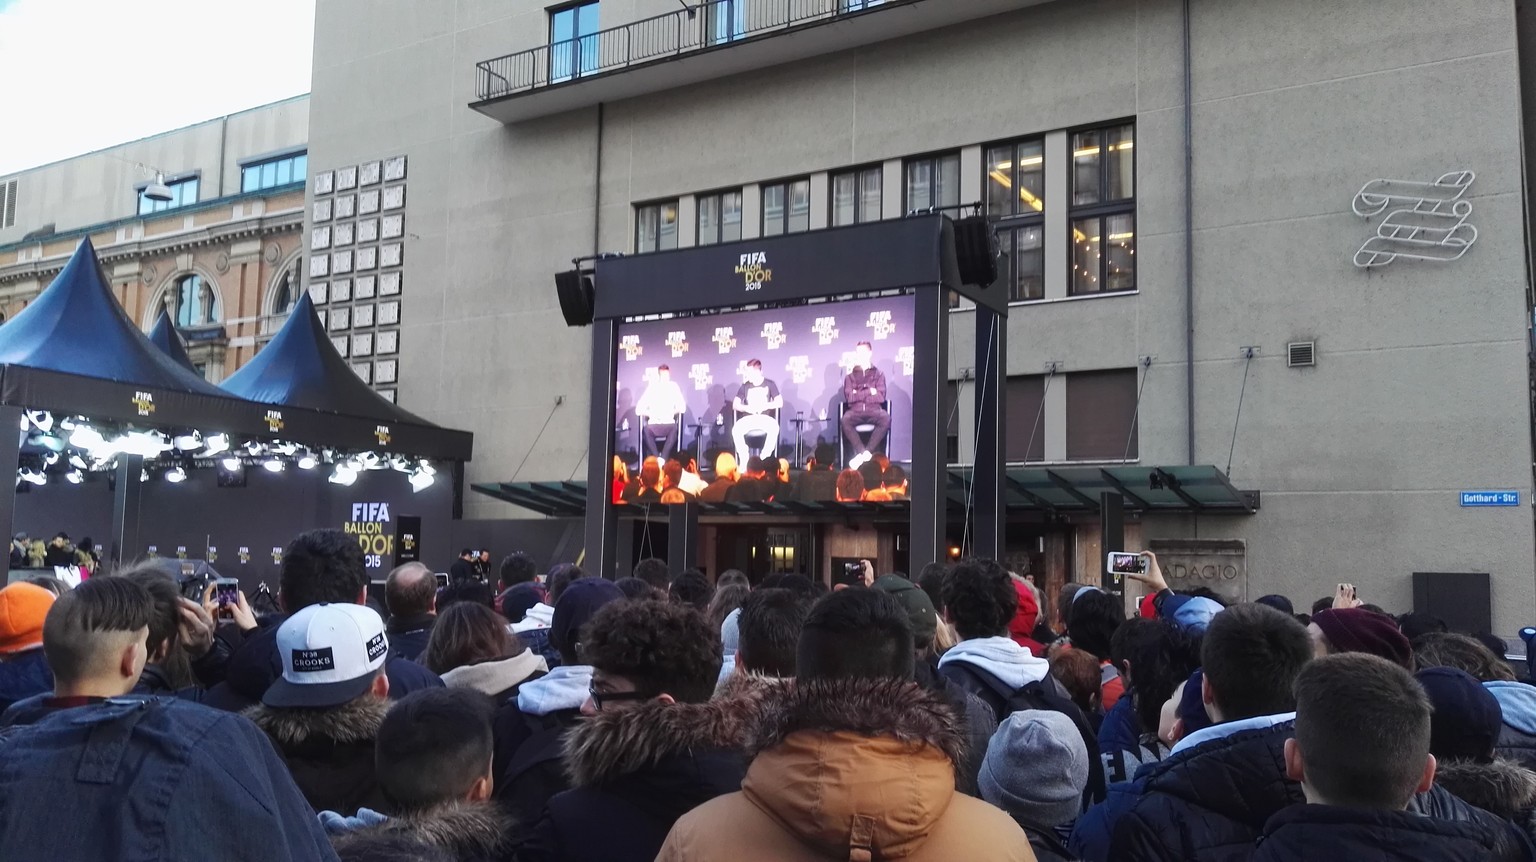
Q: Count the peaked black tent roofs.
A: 3